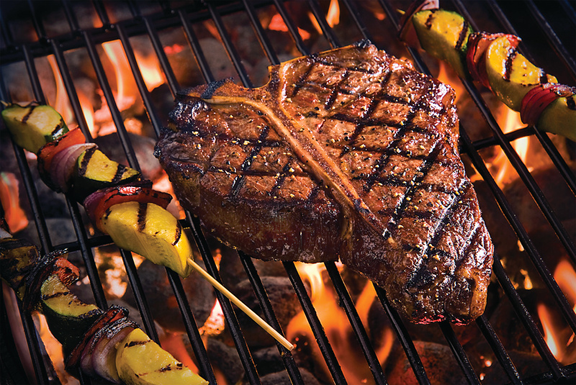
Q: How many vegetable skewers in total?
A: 3